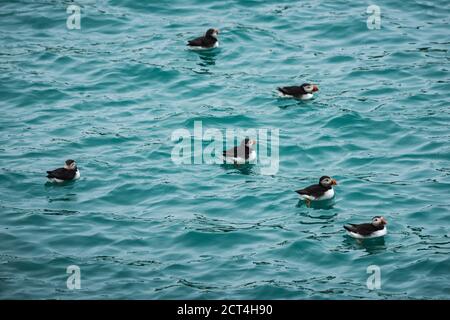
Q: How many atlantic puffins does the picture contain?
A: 6